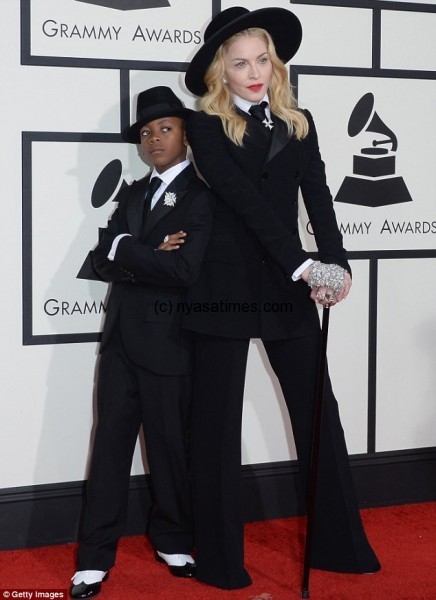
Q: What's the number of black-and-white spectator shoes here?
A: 2